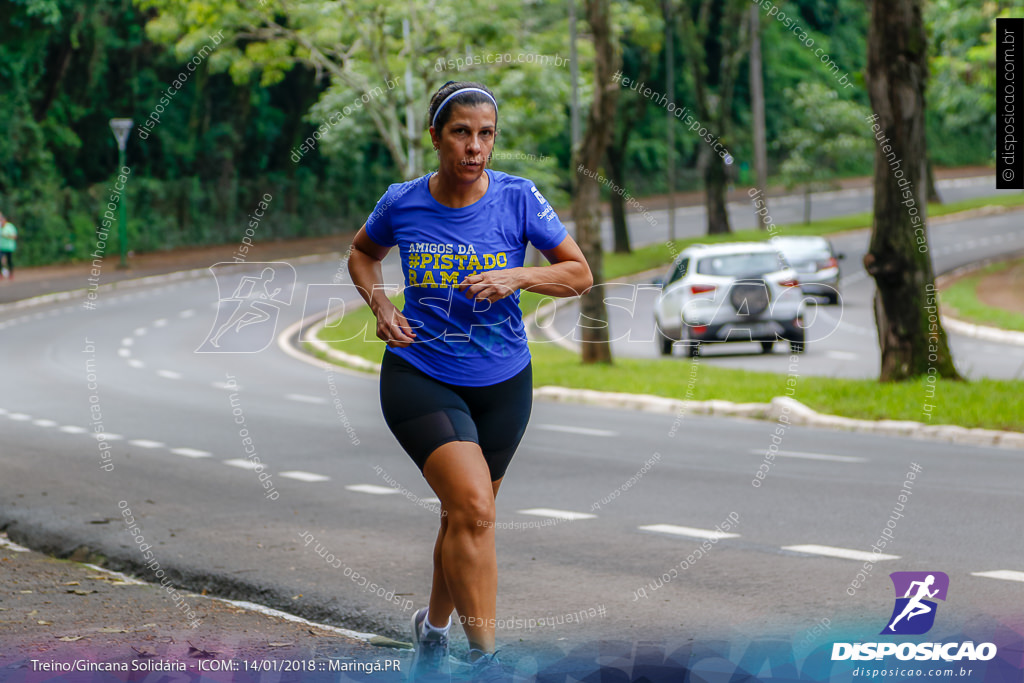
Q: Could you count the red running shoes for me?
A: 0